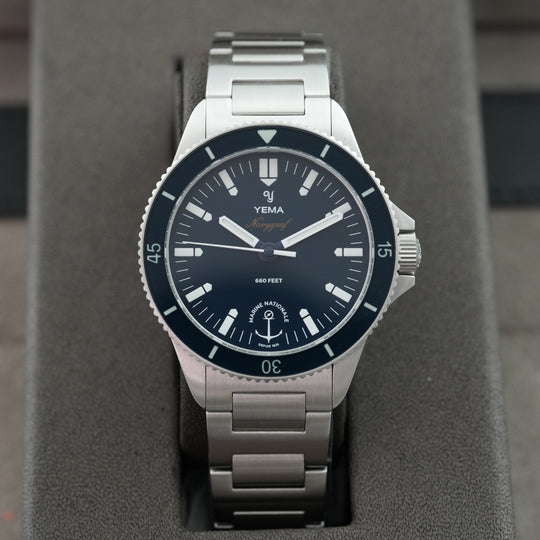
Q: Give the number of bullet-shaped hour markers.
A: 10